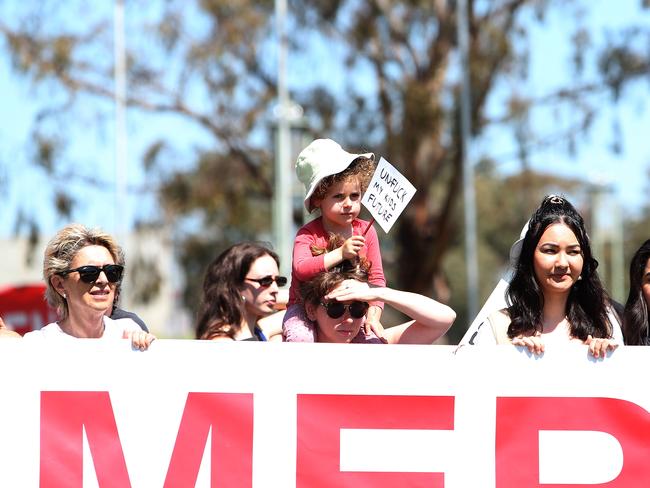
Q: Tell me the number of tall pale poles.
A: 3